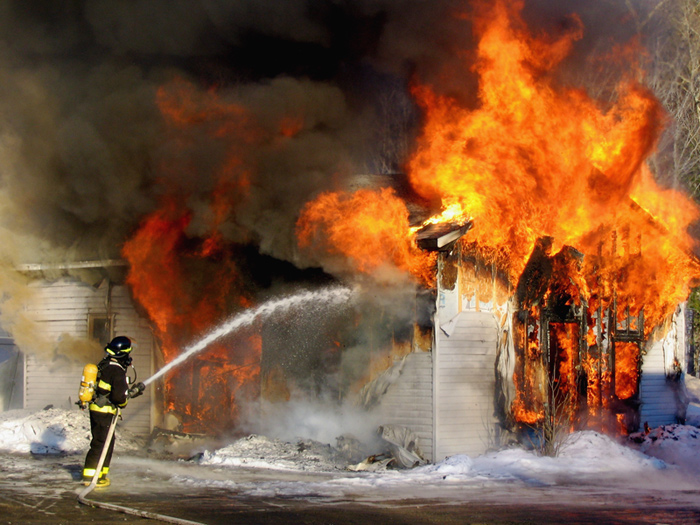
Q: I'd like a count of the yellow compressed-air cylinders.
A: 1